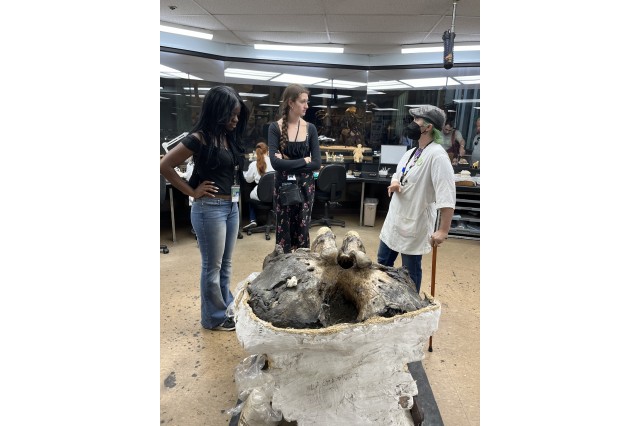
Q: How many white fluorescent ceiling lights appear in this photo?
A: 3